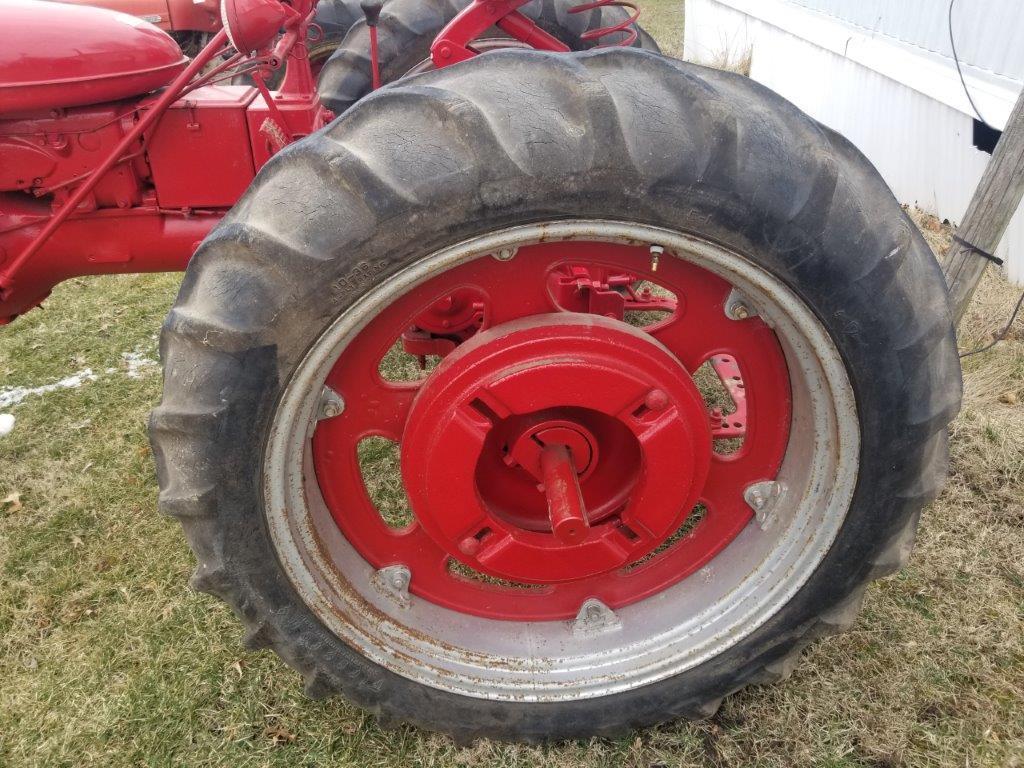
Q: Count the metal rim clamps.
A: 6